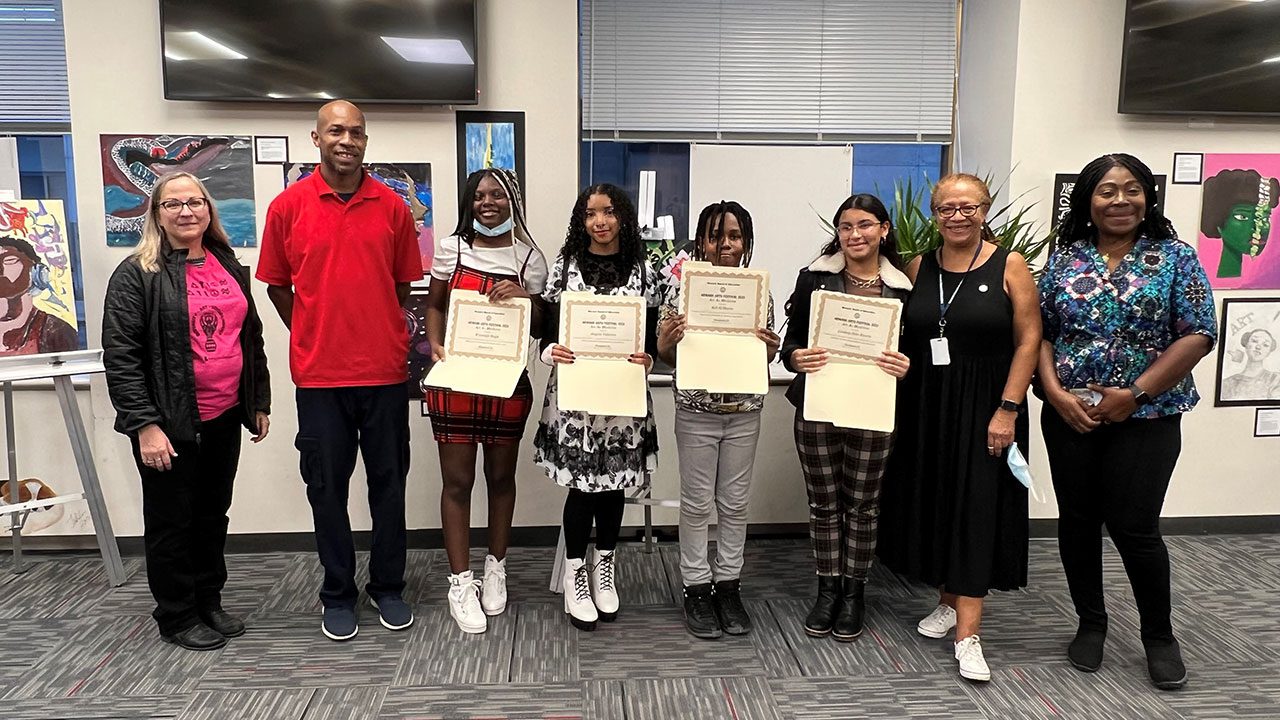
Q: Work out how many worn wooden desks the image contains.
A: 0